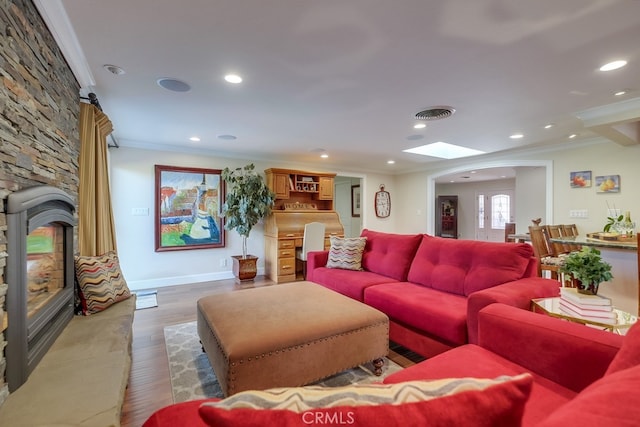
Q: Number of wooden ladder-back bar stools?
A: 3